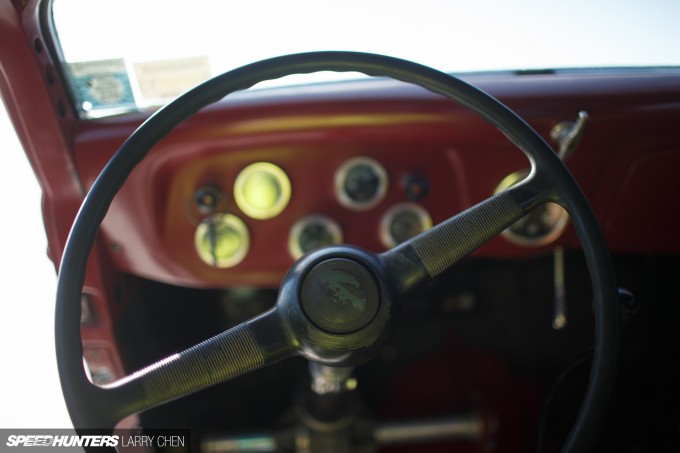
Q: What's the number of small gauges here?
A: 5